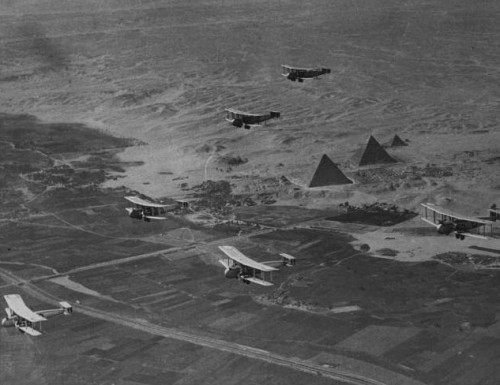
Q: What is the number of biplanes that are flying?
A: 6